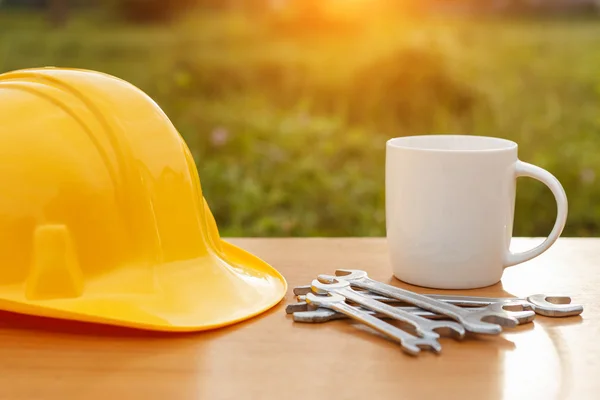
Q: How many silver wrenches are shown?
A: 5